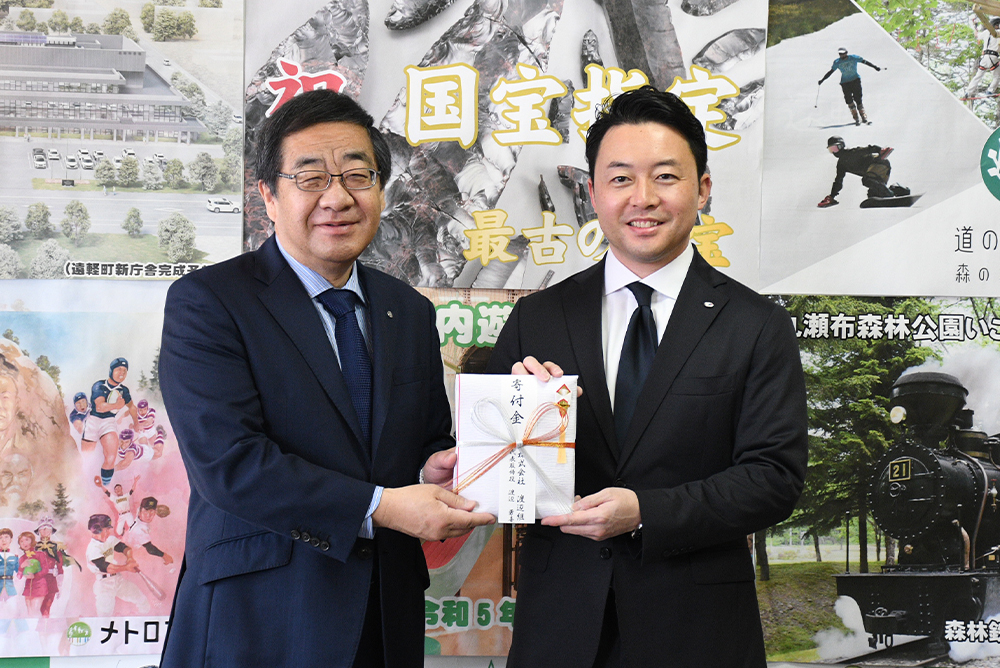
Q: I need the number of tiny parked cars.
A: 12